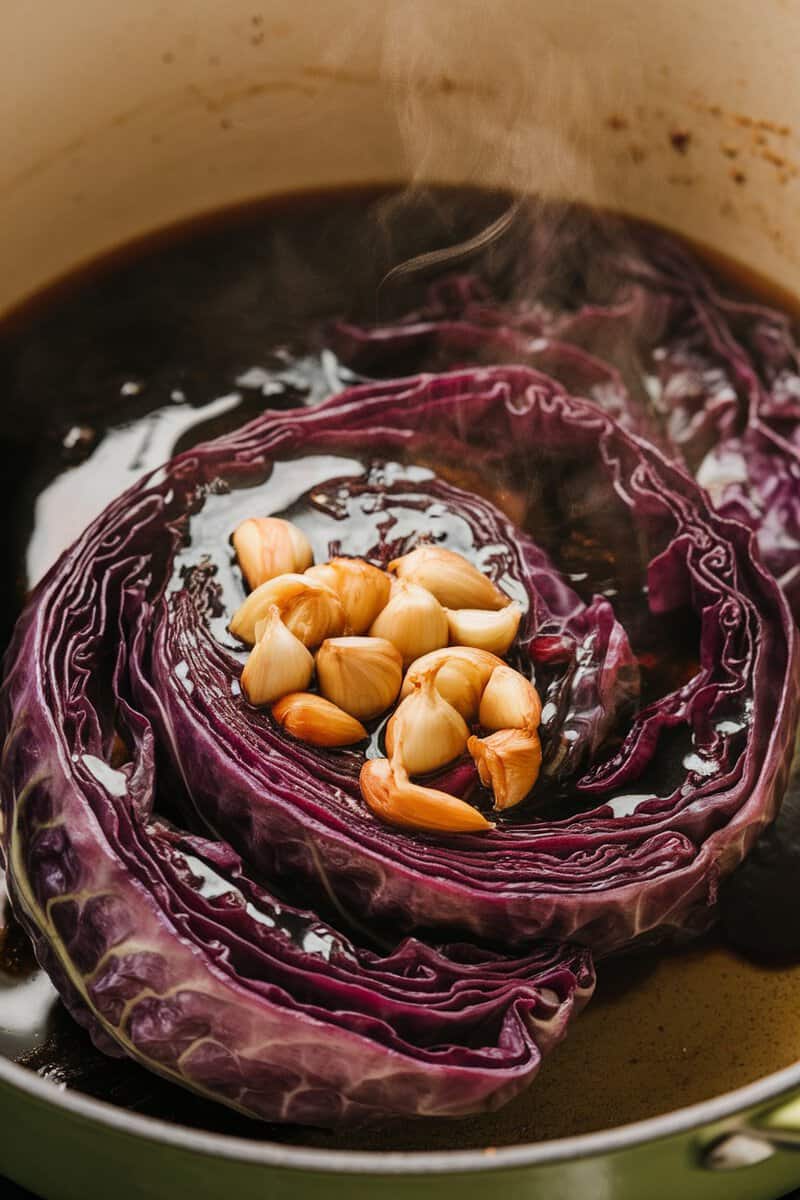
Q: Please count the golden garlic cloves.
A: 14